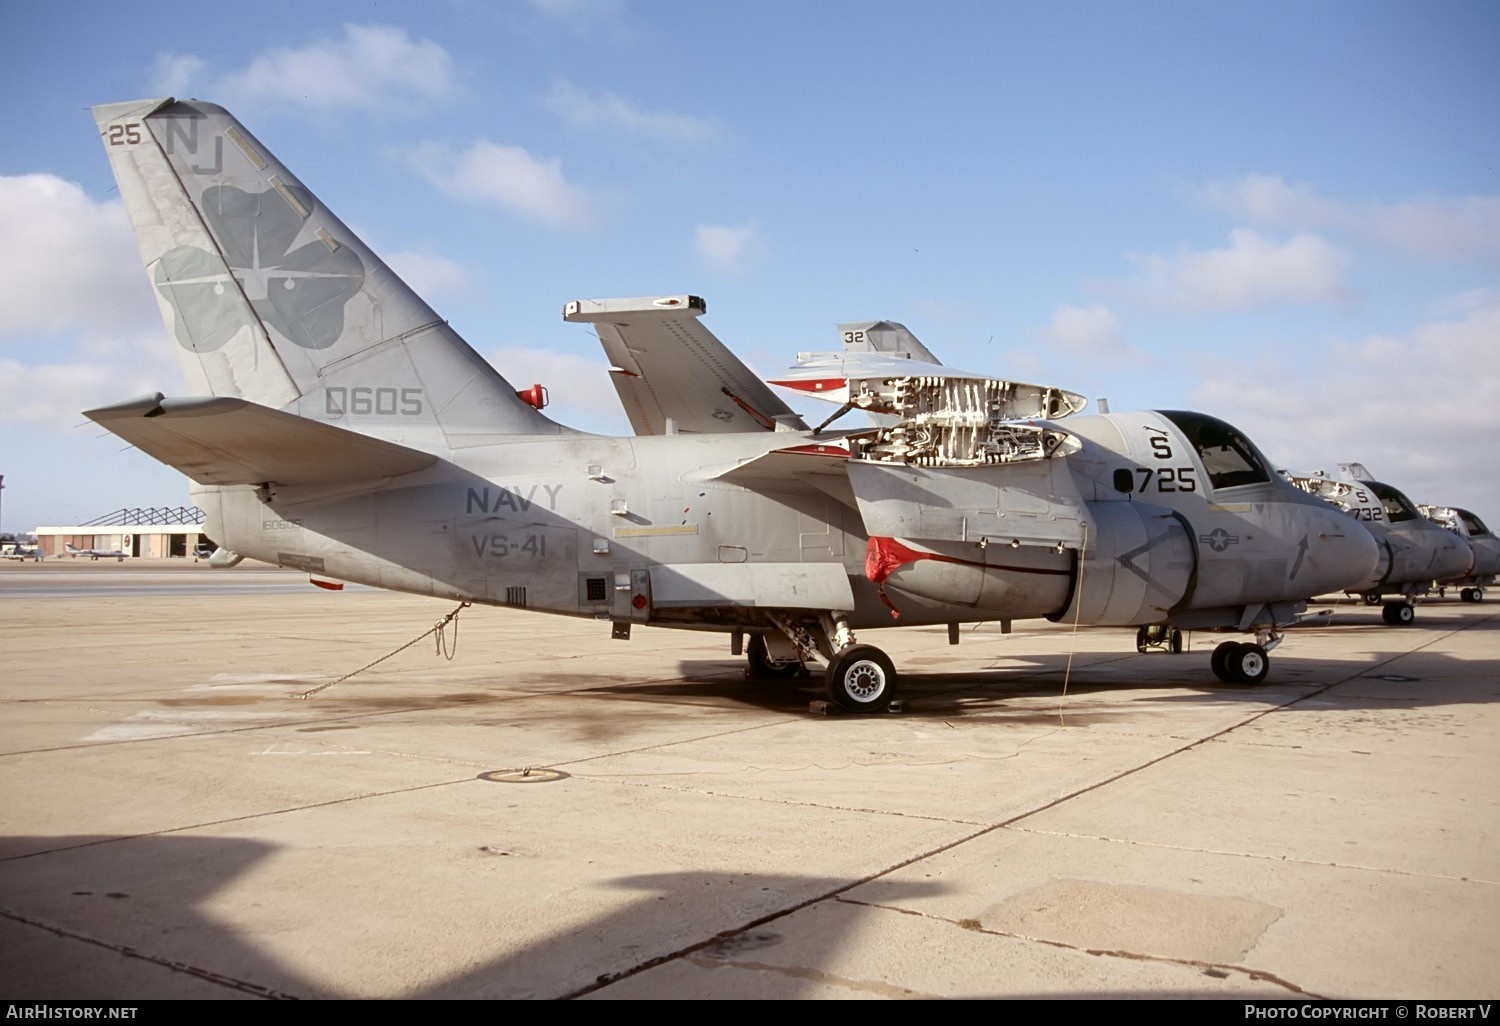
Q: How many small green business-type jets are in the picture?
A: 0